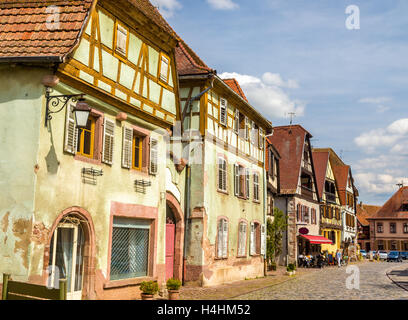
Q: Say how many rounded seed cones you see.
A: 0